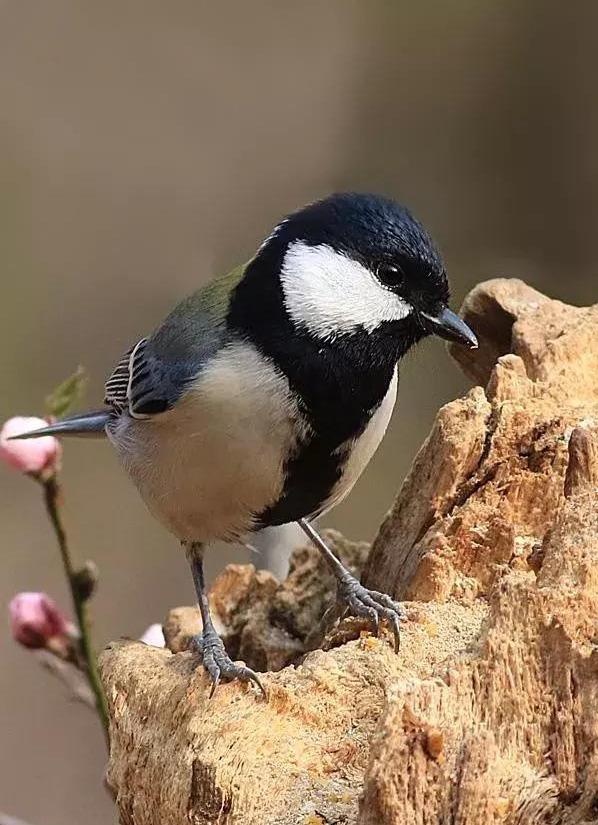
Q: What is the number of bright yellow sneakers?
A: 0